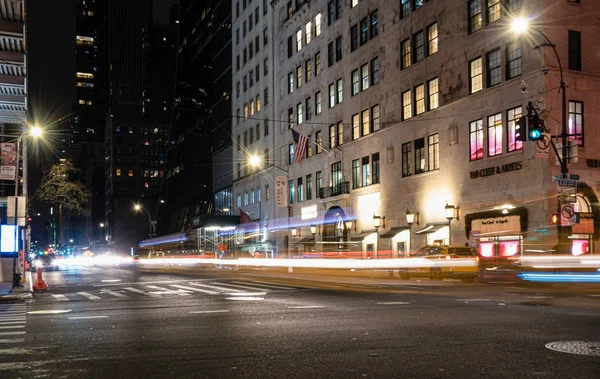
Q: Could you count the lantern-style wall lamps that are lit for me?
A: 6